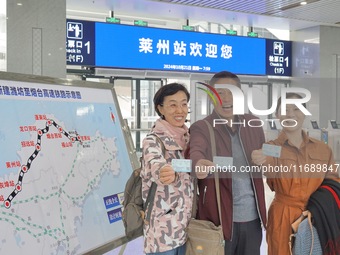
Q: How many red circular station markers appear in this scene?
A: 9